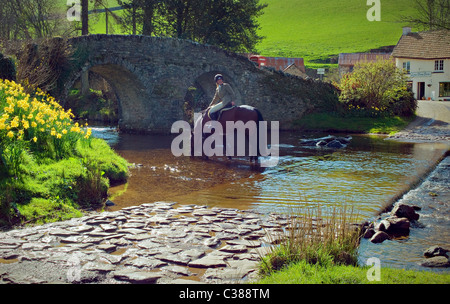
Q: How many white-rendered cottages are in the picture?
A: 1